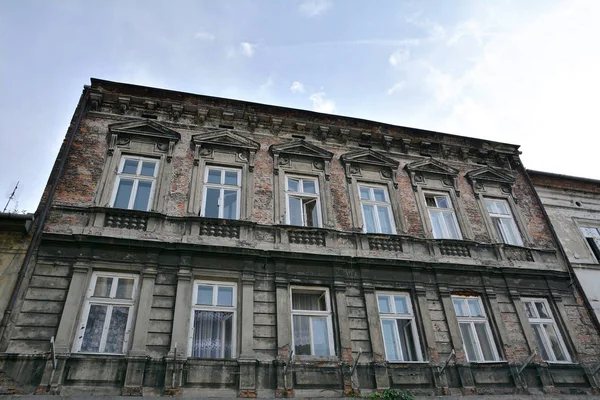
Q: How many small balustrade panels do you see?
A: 6